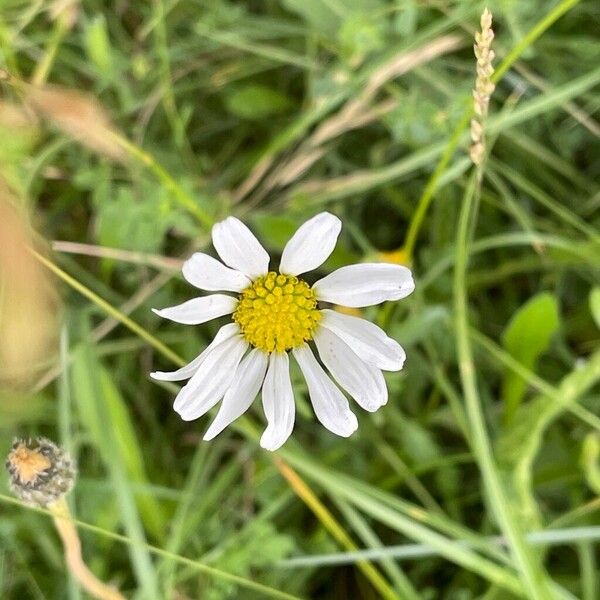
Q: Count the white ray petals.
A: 12